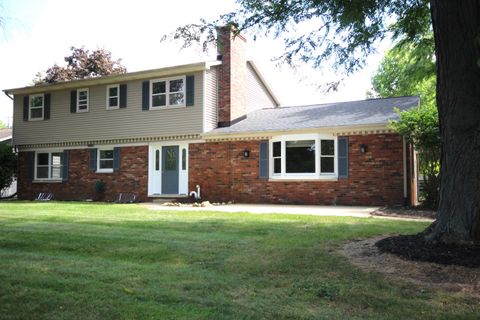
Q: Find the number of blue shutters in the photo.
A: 12